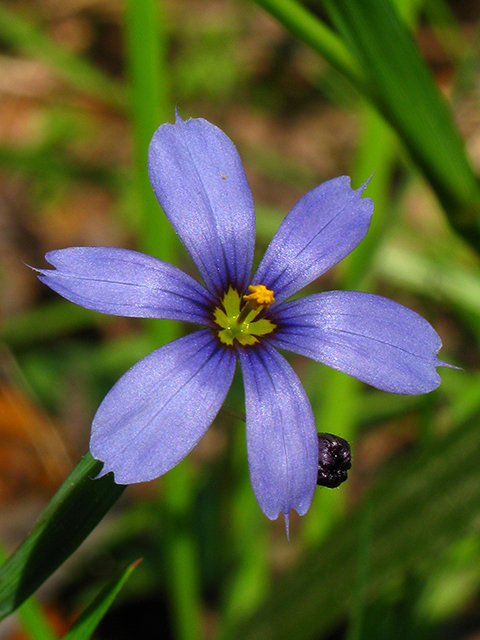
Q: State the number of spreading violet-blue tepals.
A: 6